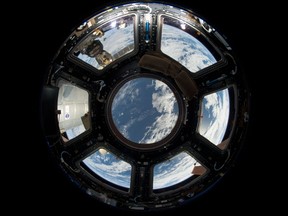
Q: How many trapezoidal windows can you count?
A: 6